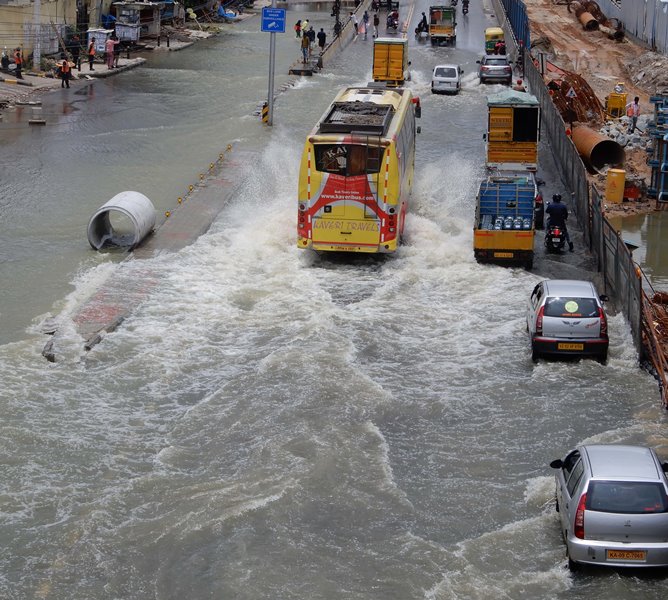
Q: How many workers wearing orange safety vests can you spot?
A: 3